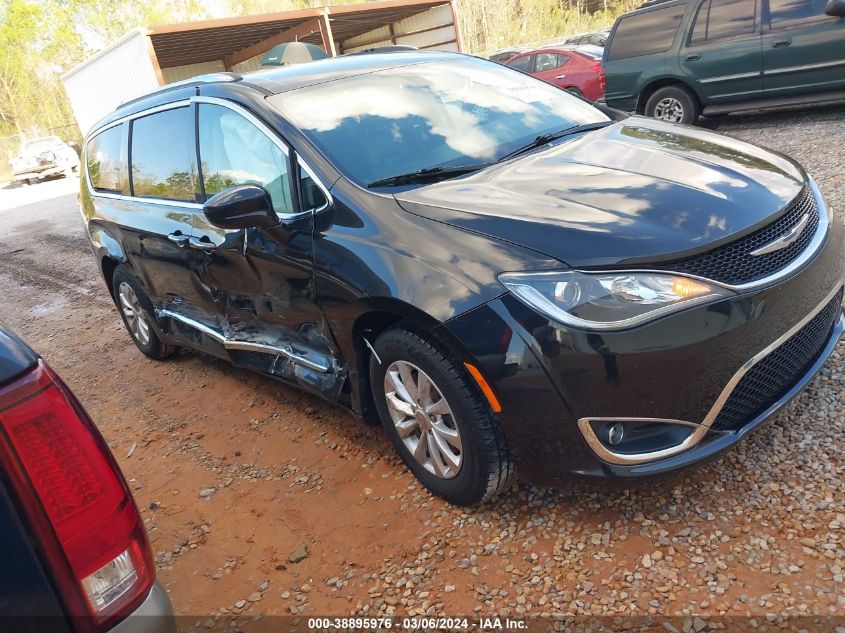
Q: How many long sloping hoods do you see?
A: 1